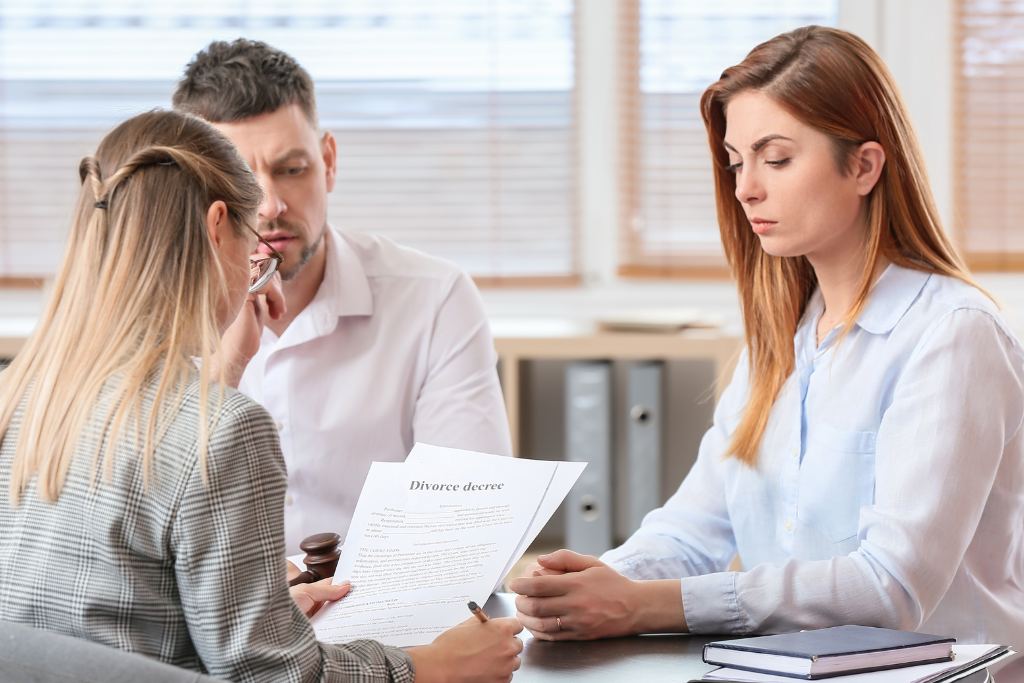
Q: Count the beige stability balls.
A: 0